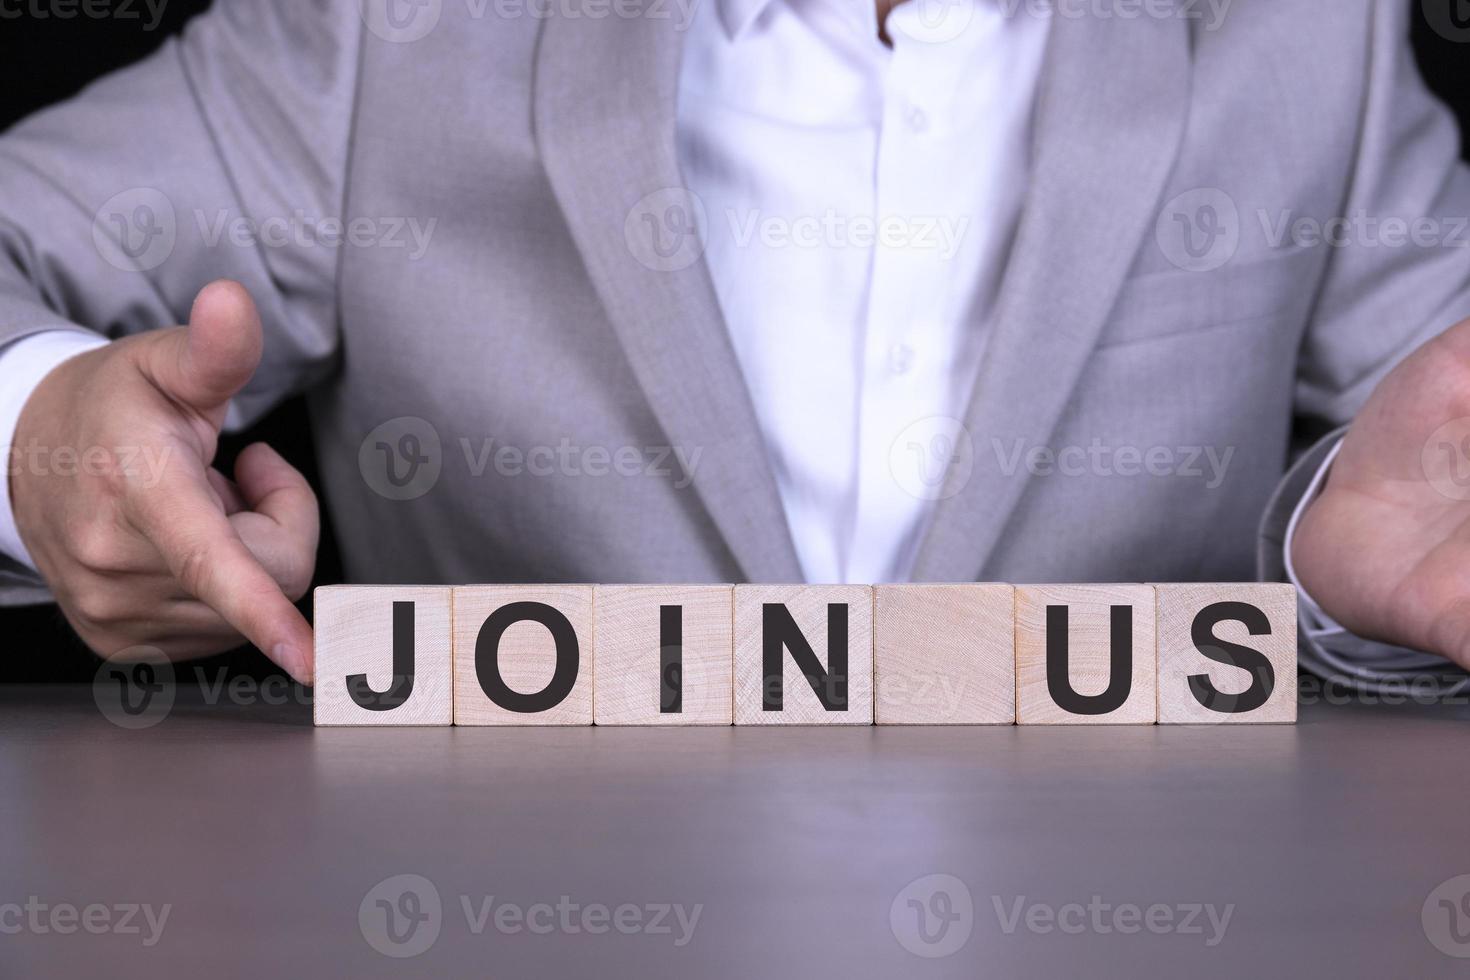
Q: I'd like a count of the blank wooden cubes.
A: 1